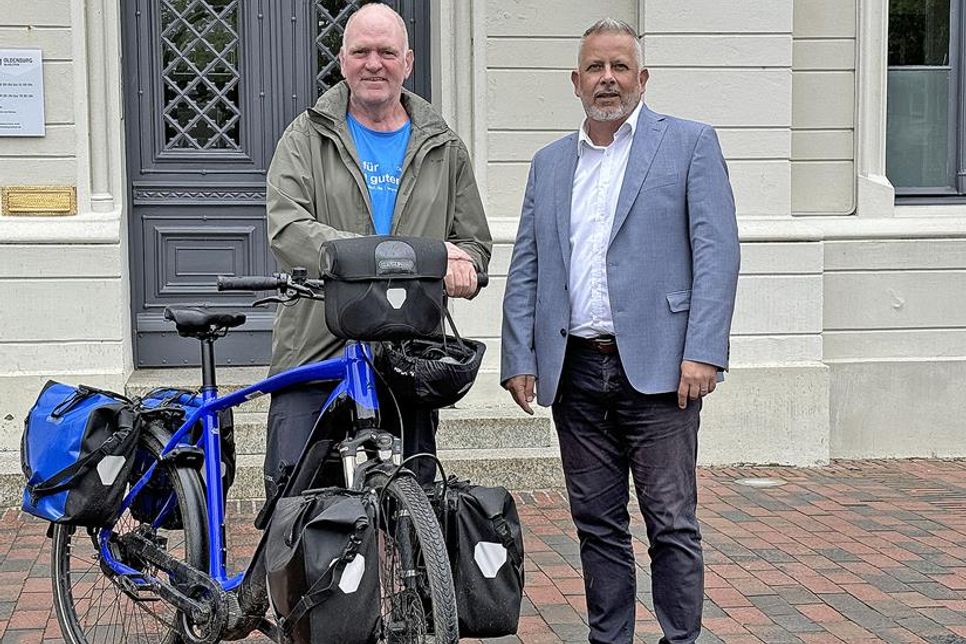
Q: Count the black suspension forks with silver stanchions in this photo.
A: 1